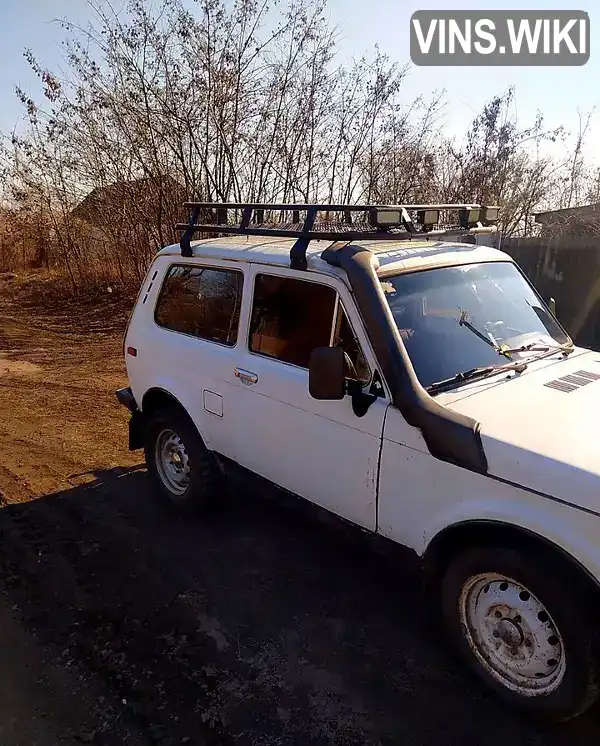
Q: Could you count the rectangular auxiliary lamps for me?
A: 4